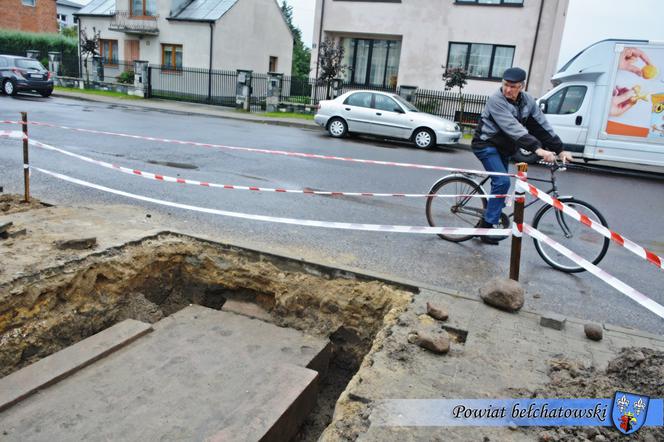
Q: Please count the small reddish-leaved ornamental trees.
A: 3